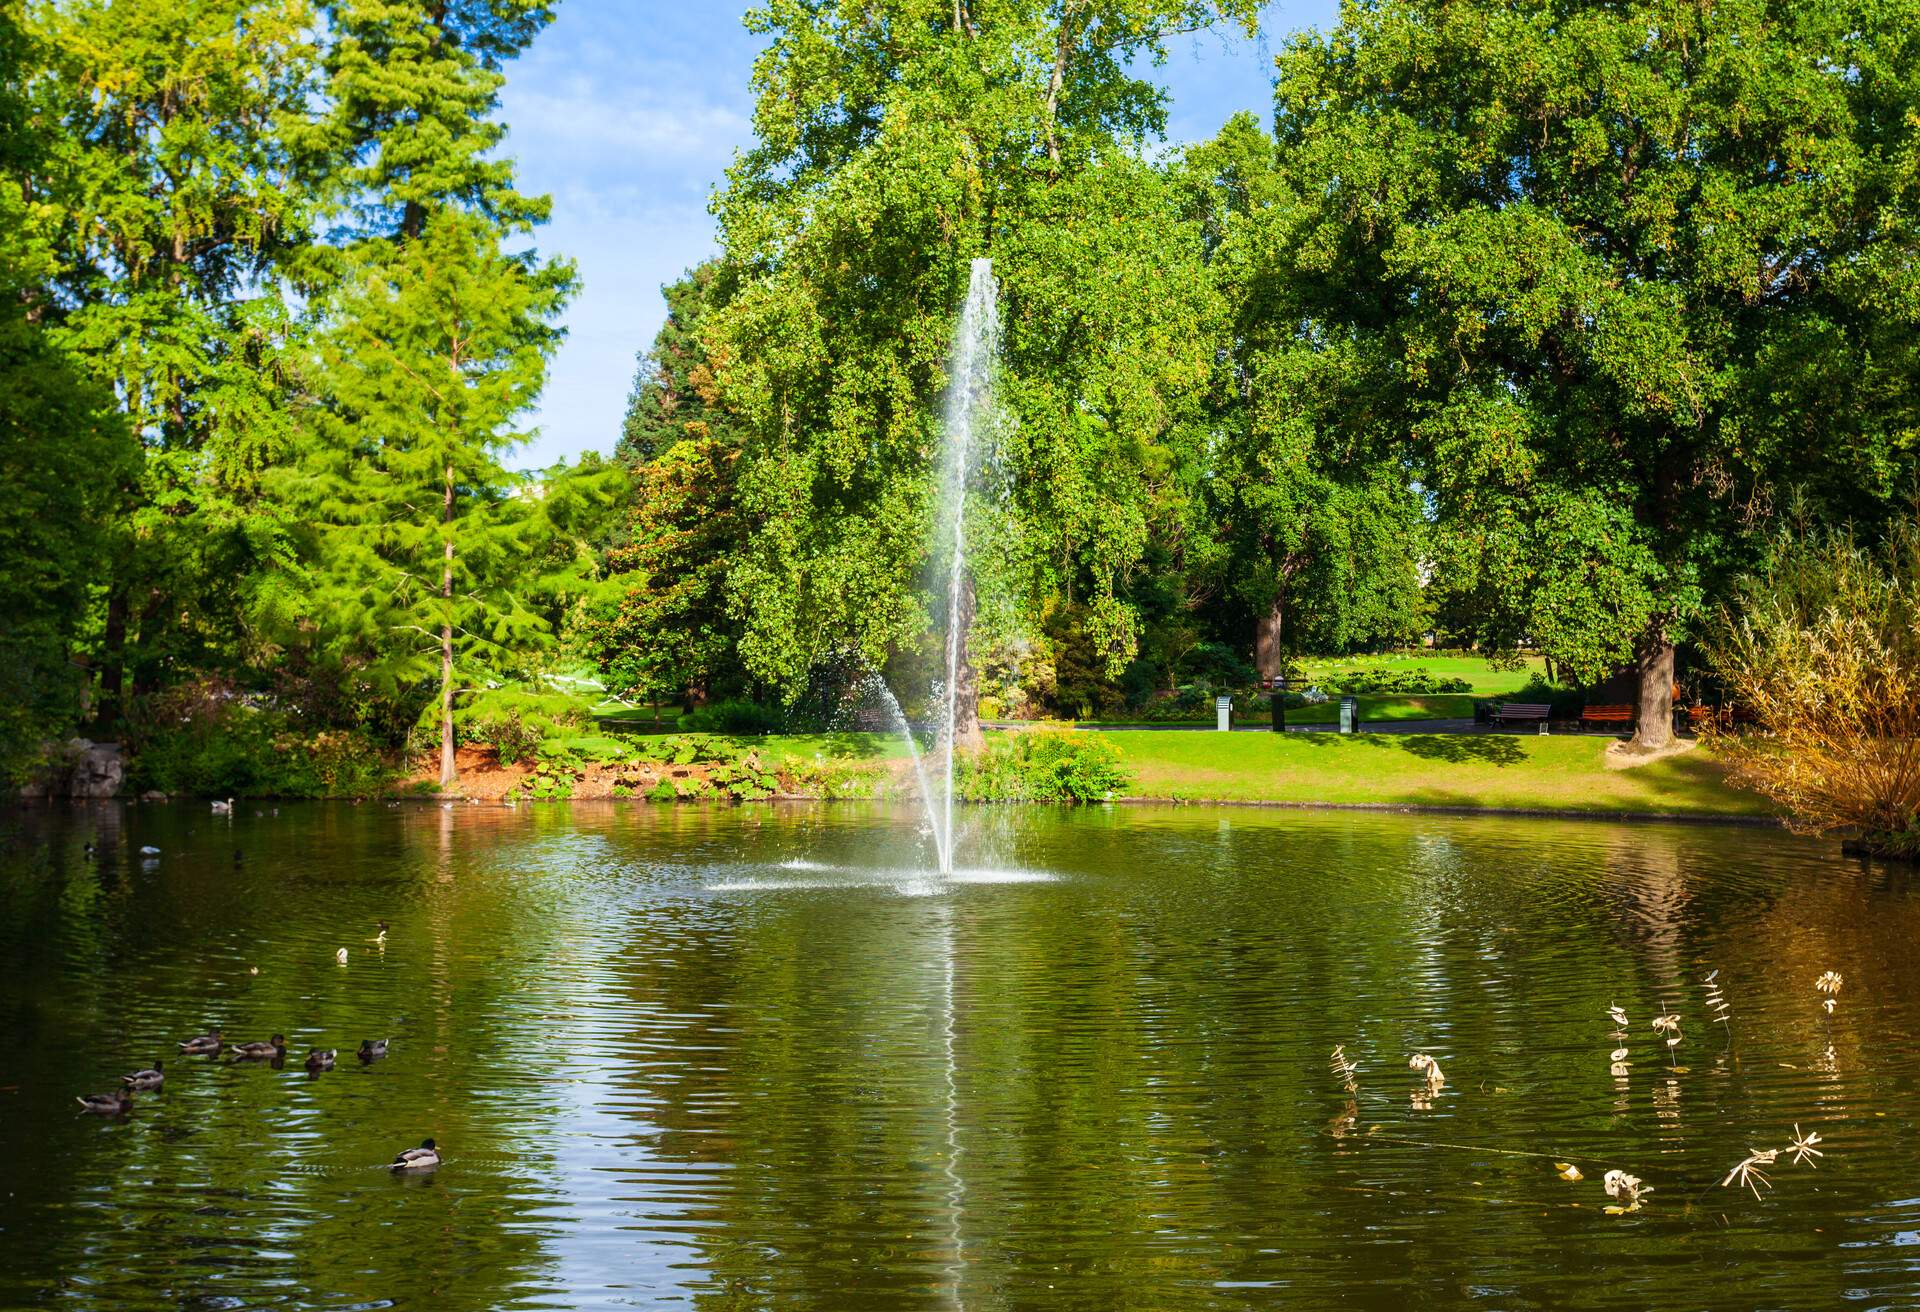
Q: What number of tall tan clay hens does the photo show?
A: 0